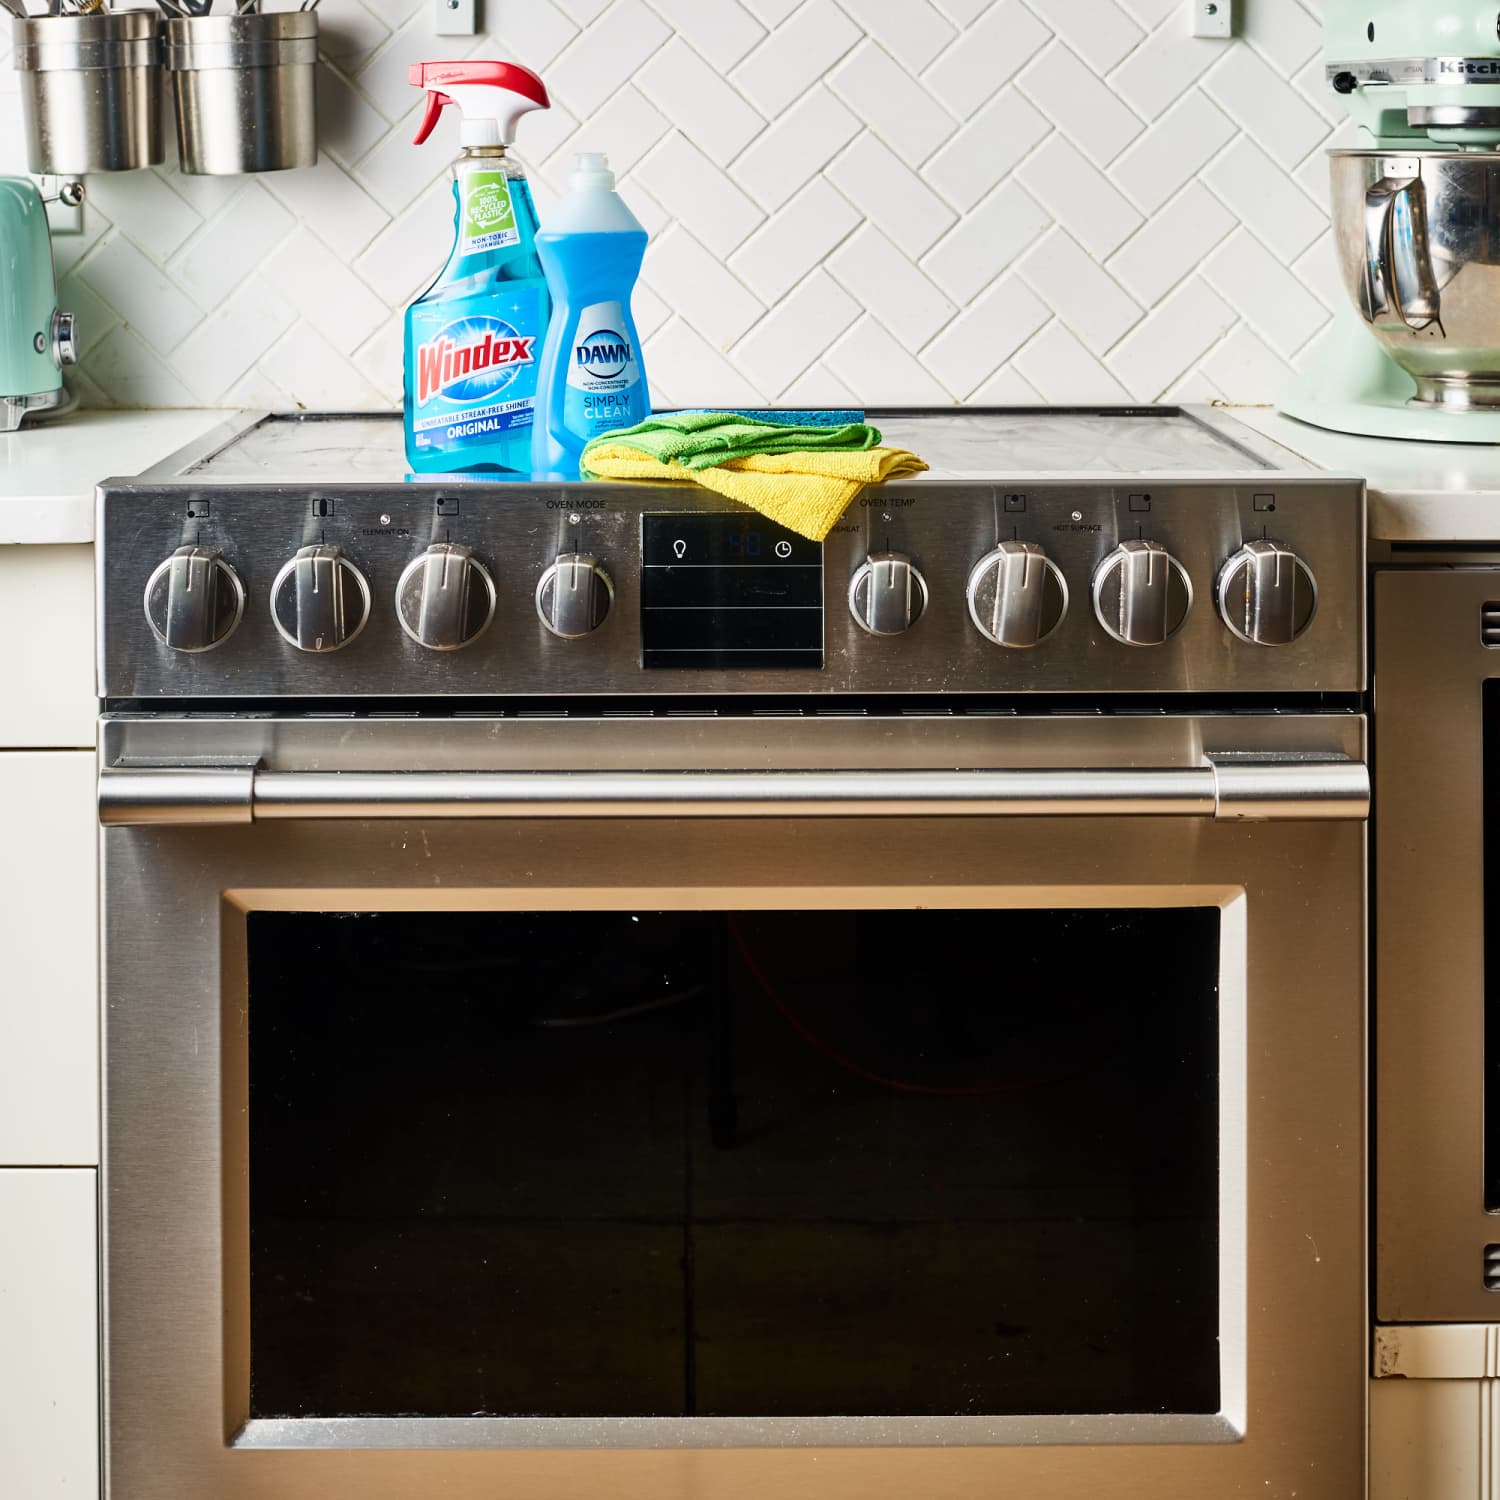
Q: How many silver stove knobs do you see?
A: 8